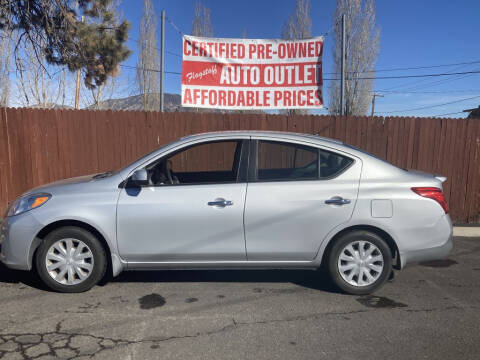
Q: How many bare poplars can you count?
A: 4